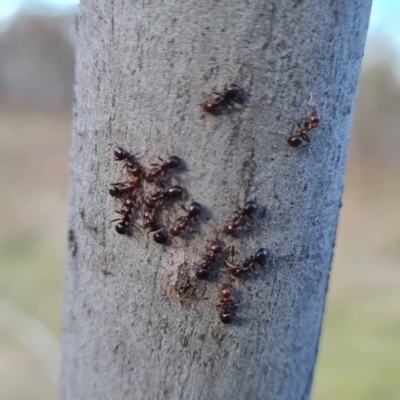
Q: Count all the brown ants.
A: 13